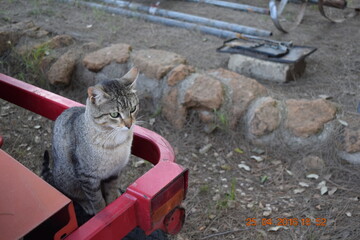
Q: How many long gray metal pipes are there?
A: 3